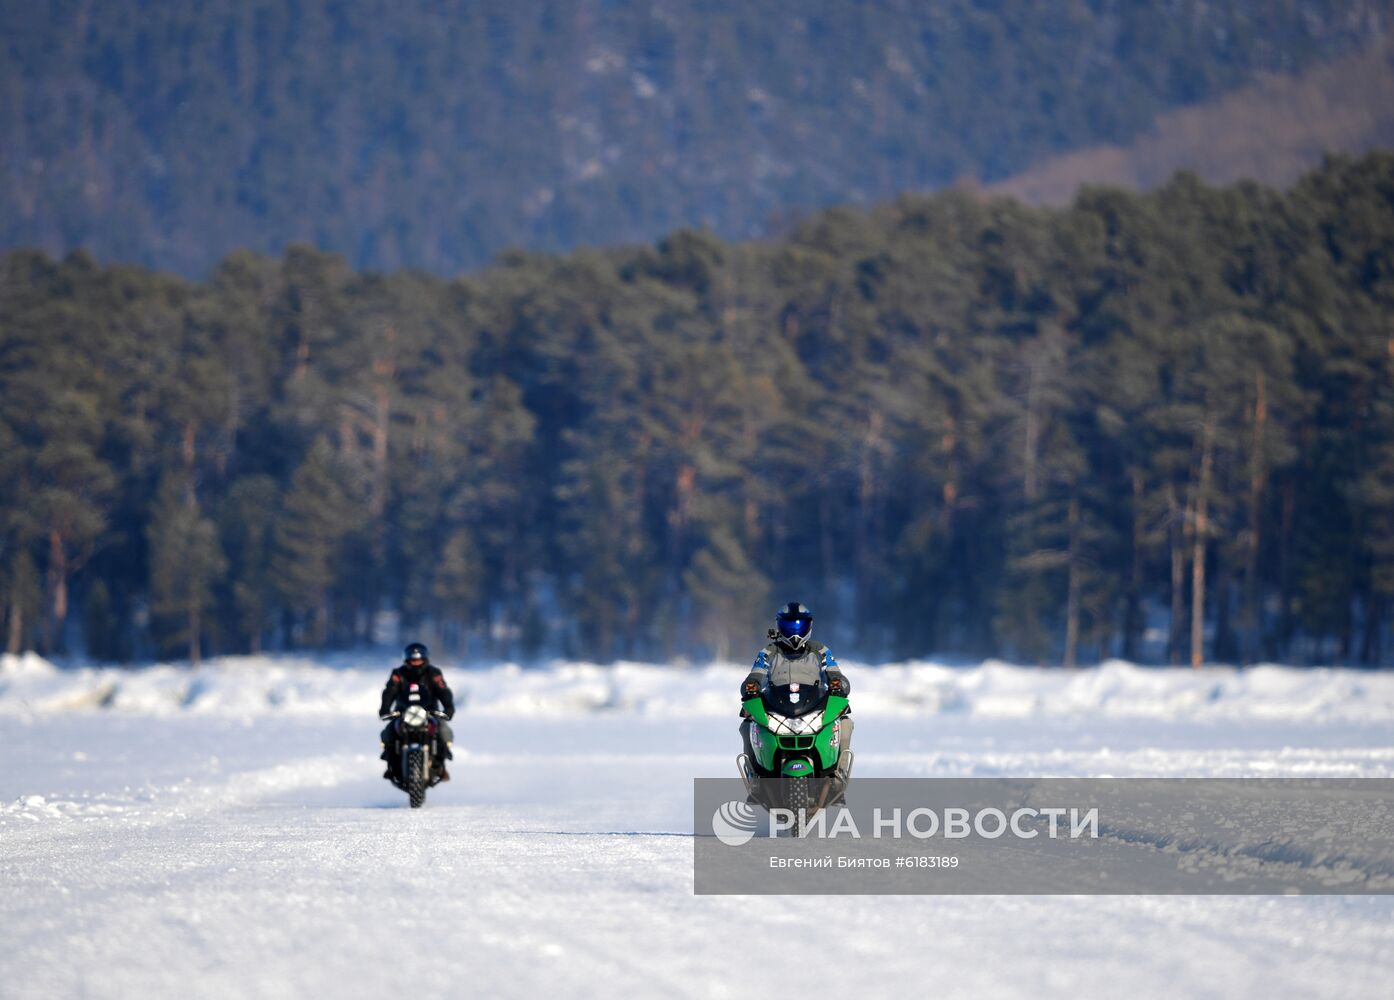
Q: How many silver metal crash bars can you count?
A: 2